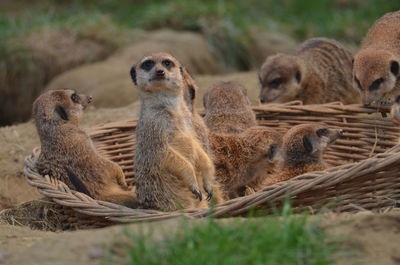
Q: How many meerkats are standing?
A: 1